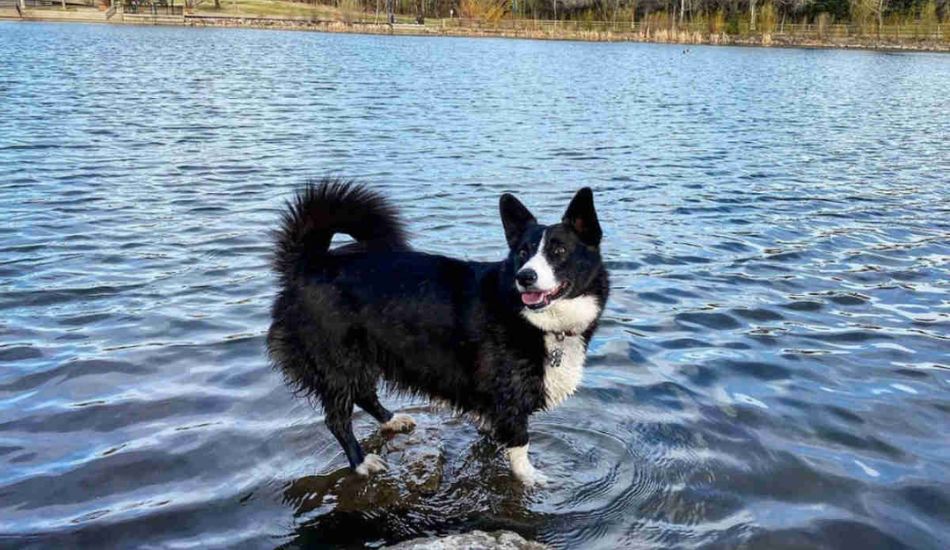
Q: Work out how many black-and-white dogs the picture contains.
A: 1